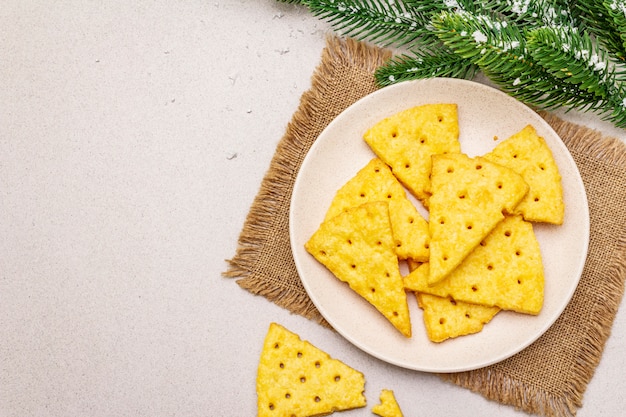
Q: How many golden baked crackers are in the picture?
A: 8